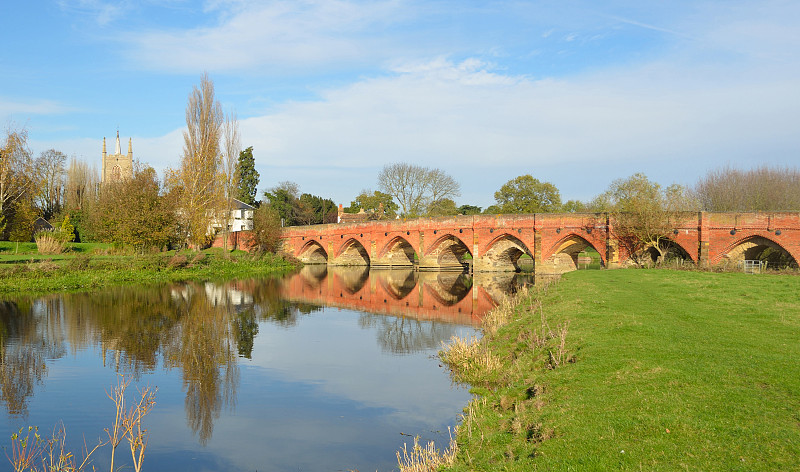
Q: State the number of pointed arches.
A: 8